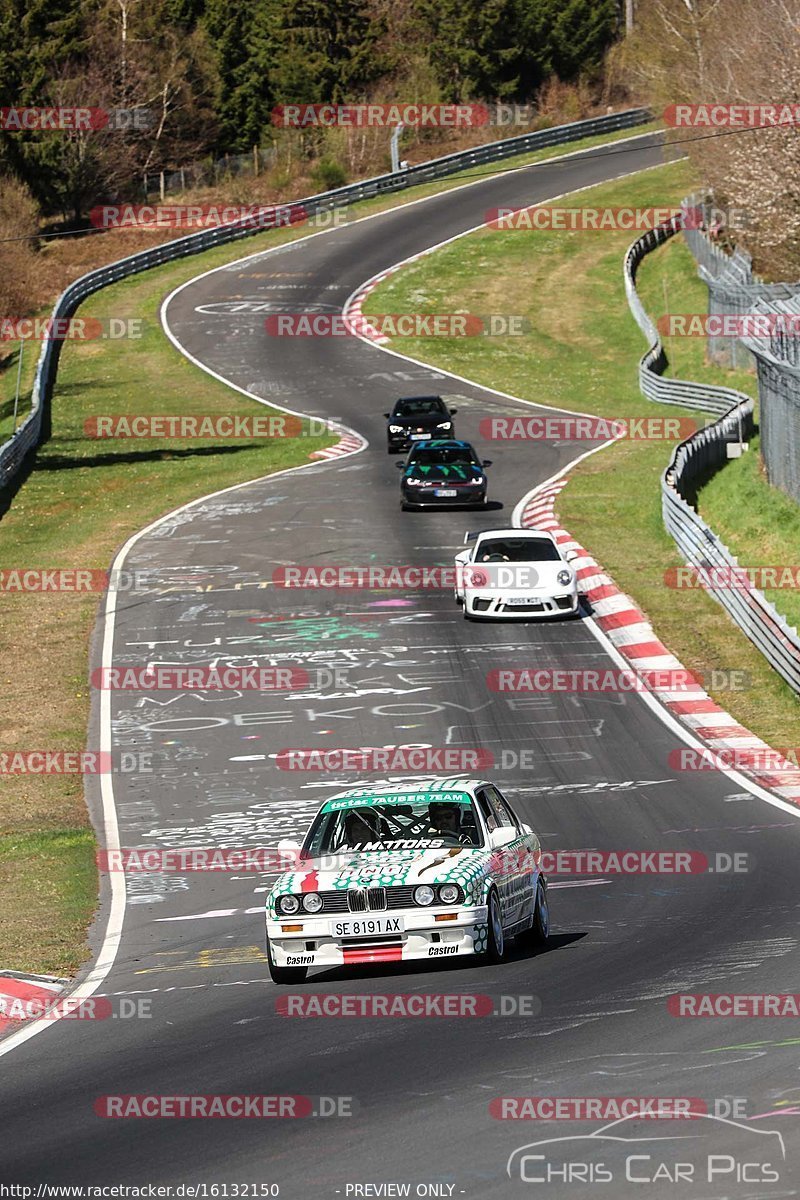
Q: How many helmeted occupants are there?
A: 2